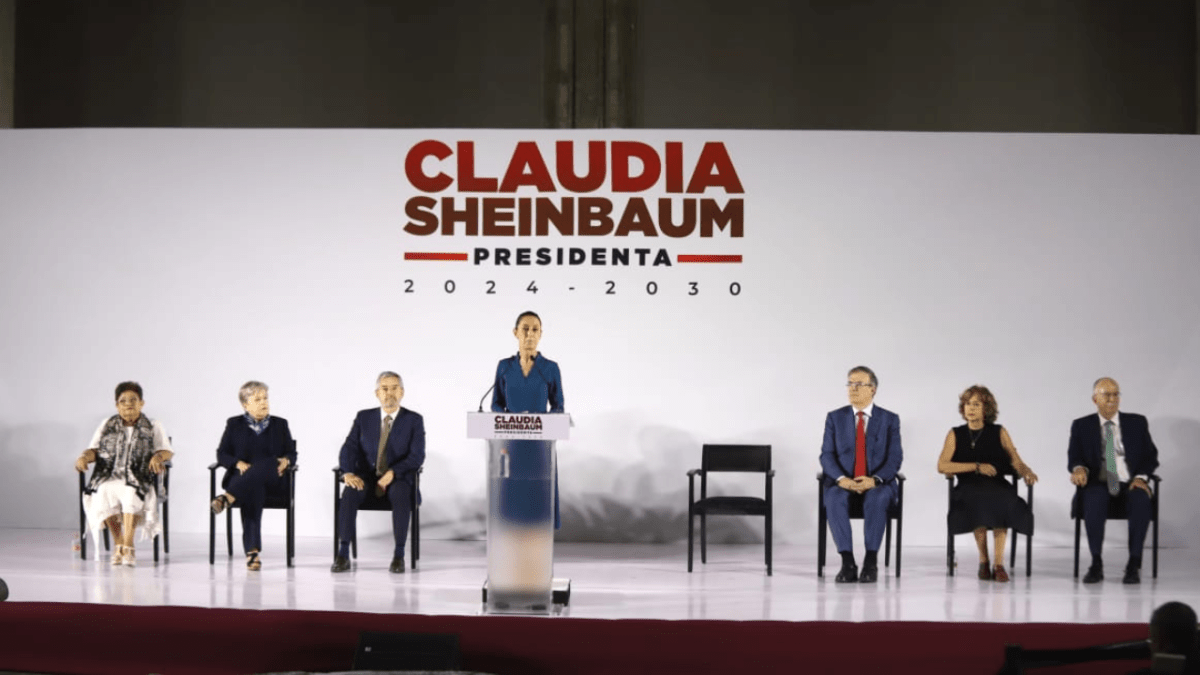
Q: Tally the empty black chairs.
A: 1